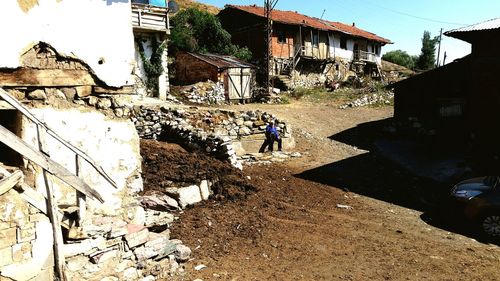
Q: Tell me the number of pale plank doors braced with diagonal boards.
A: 2